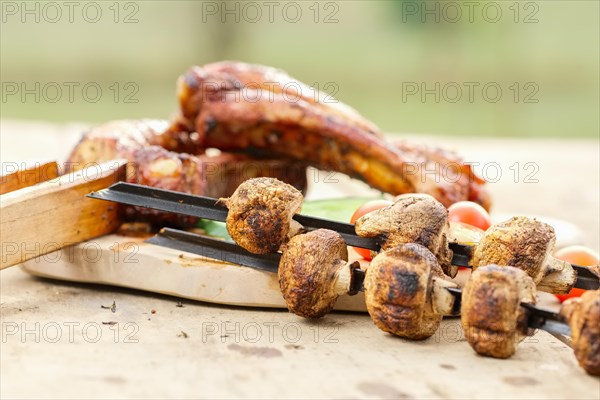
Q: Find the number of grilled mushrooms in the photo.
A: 7